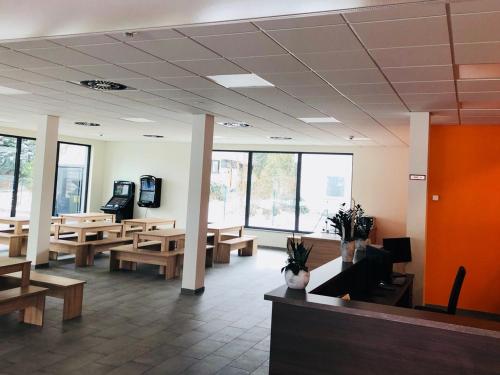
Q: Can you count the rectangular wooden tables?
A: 7